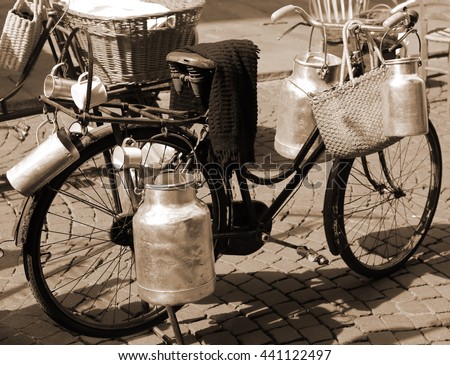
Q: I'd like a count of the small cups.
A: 3